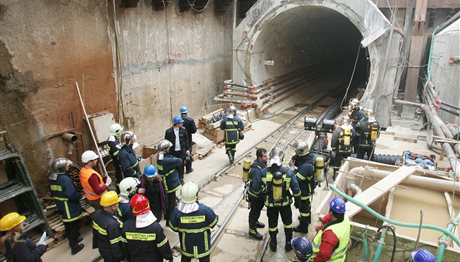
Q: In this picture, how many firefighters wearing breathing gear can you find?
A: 5